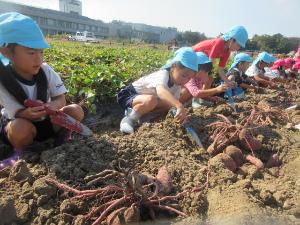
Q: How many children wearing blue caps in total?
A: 6